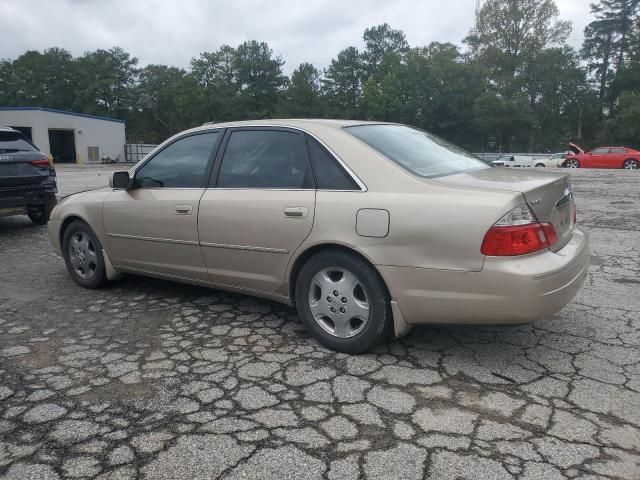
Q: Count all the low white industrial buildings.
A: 1